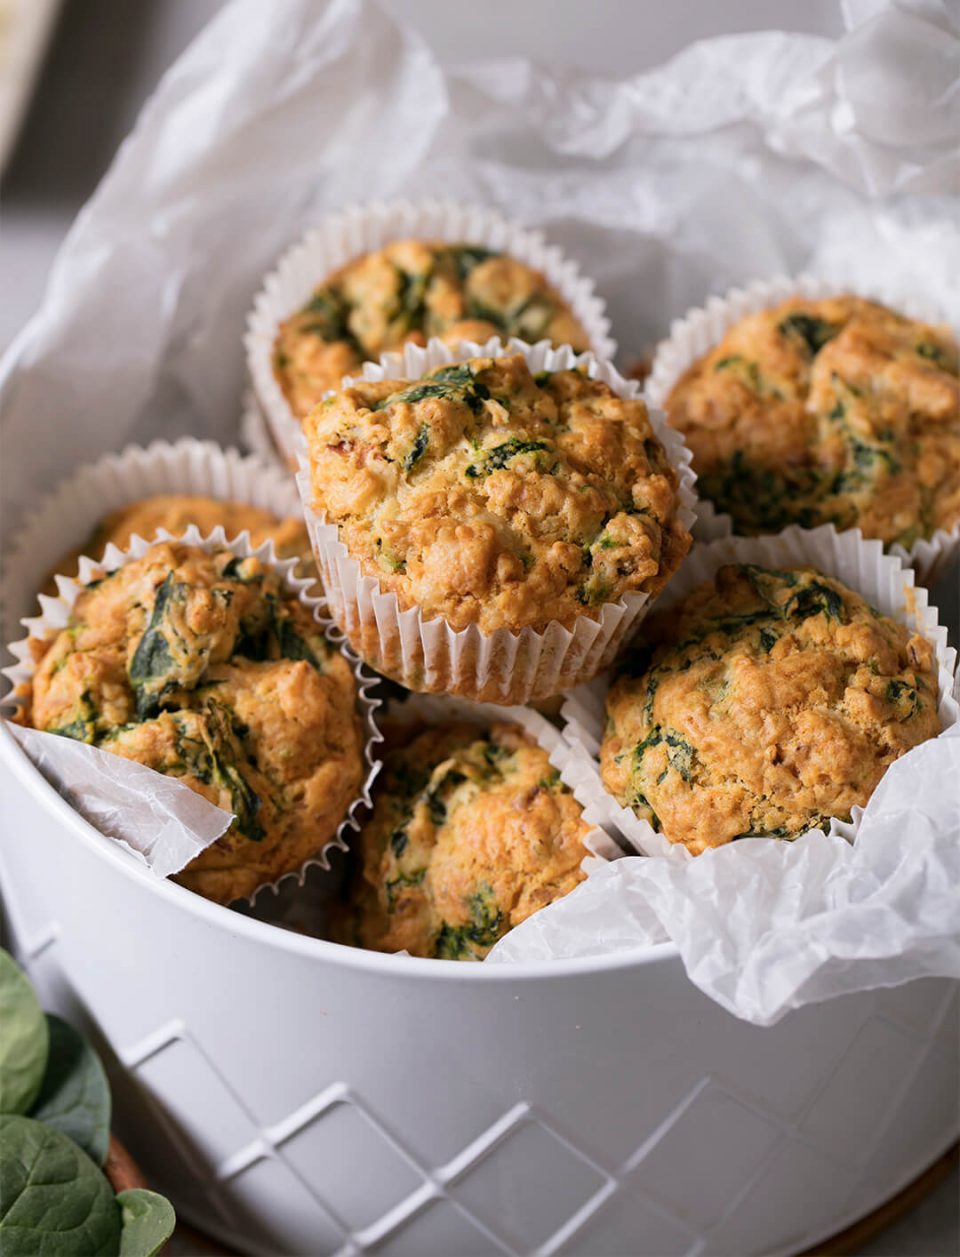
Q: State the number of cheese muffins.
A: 7